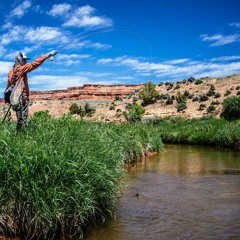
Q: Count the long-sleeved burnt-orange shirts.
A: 1